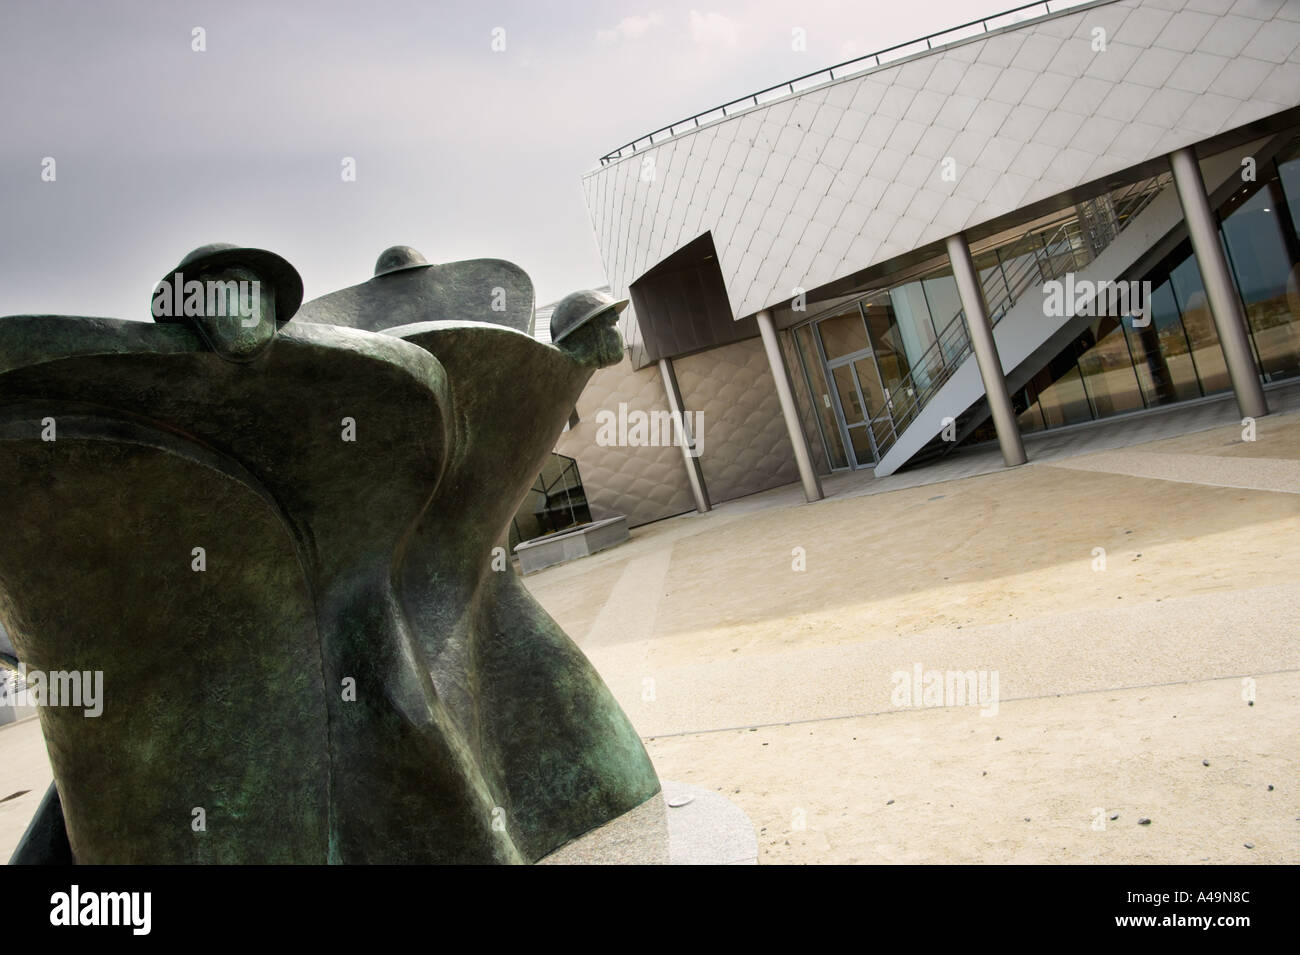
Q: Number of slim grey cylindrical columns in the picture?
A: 4